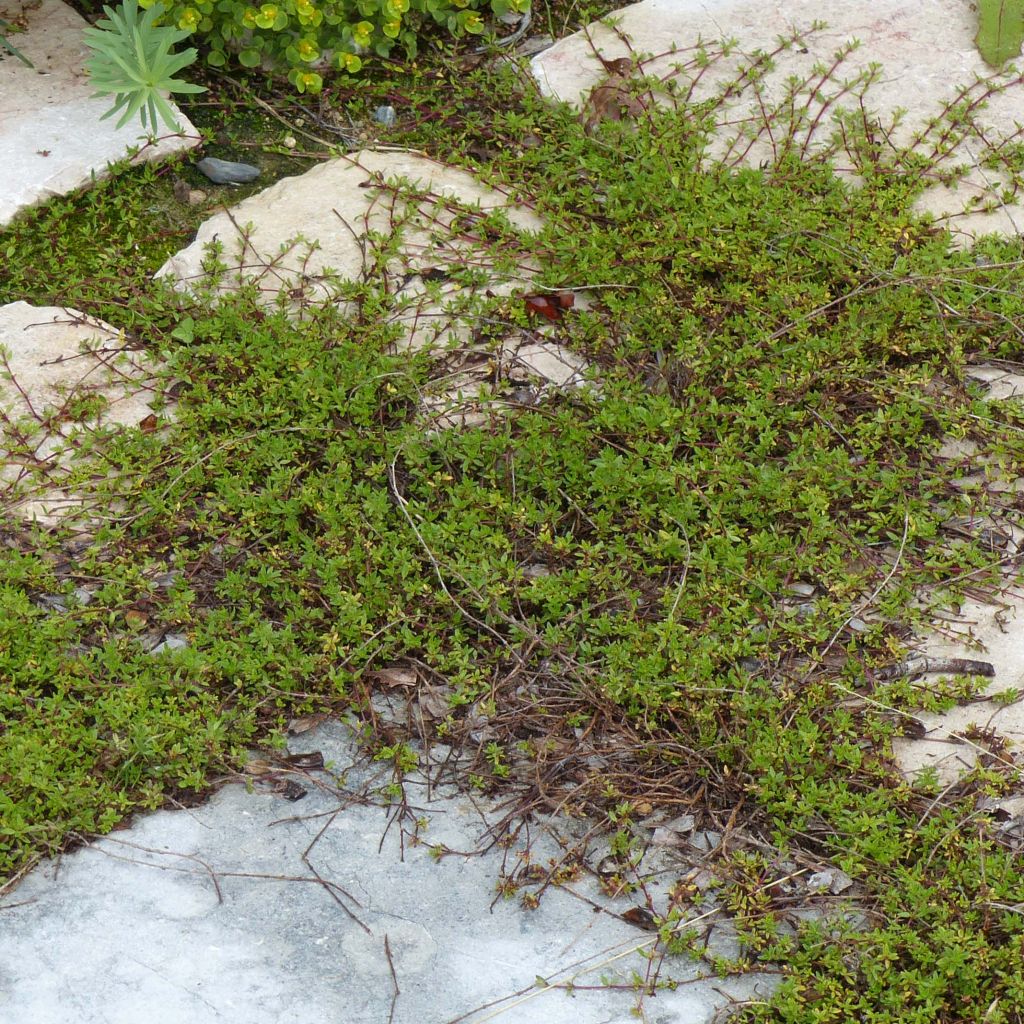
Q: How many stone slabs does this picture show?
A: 6